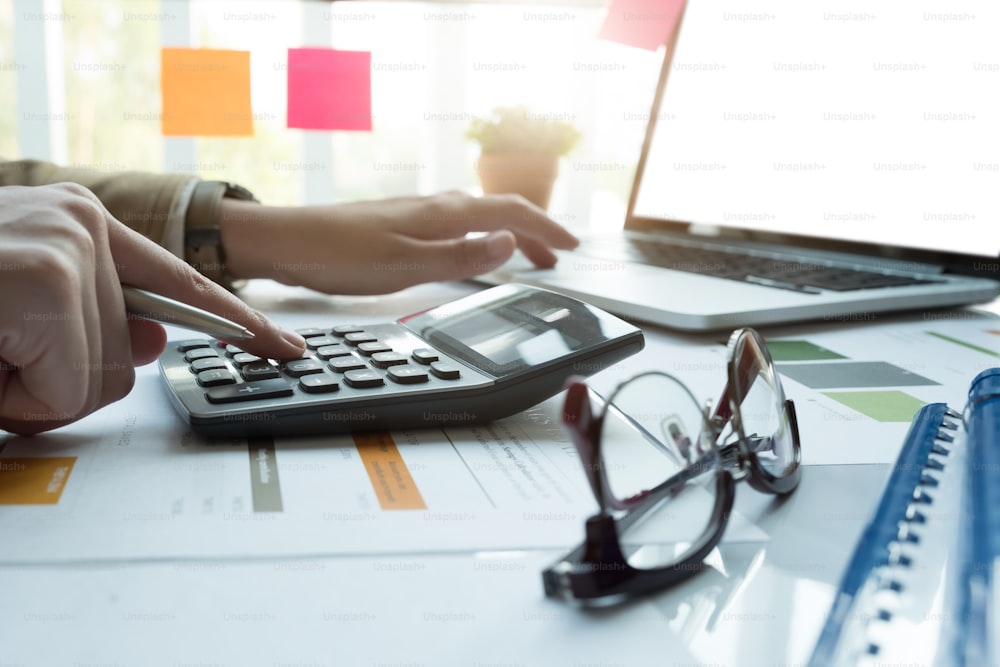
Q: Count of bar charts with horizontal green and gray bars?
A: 1